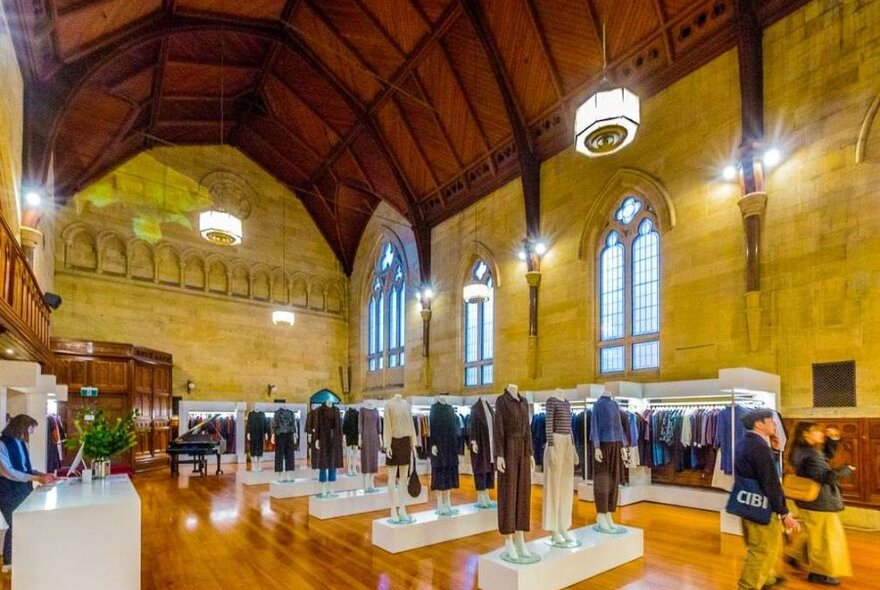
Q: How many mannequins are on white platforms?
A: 12